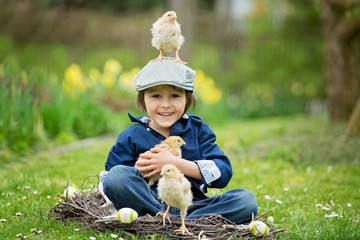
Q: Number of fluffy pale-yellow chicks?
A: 3